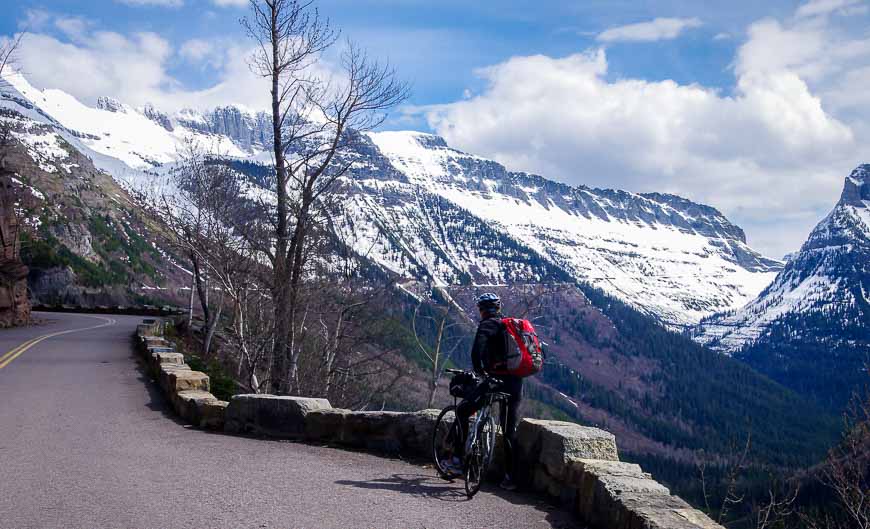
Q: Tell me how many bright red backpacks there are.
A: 1